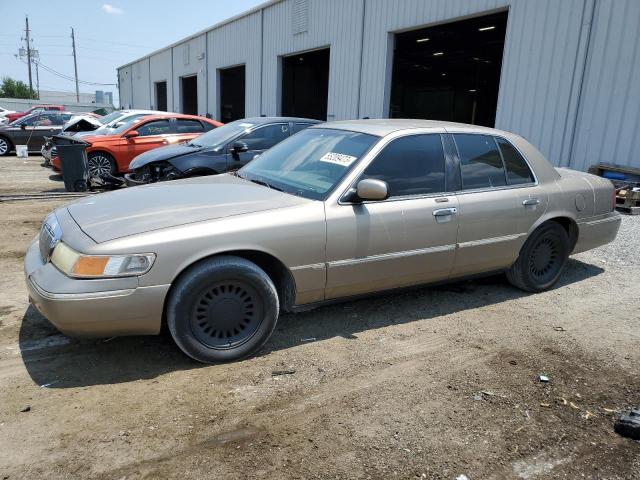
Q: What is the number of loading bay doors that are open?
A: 5